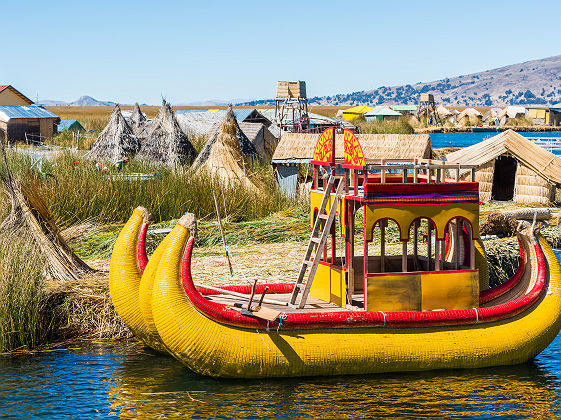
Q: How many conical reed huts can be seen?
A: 4